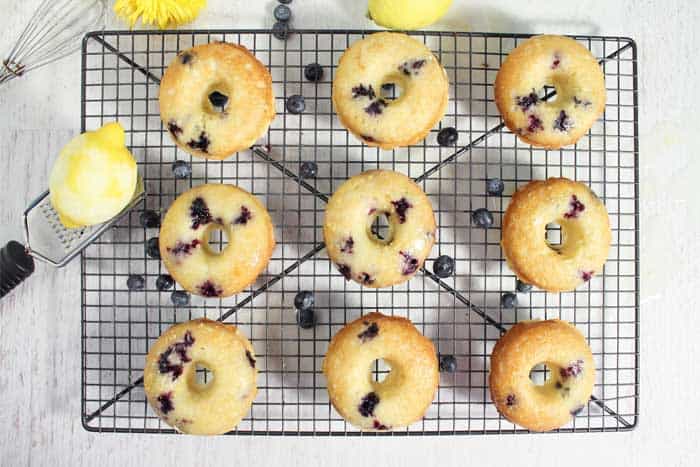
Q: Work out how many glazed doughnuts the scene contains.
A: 9